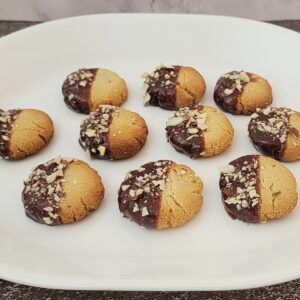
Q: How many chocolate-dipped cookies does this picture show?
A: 10